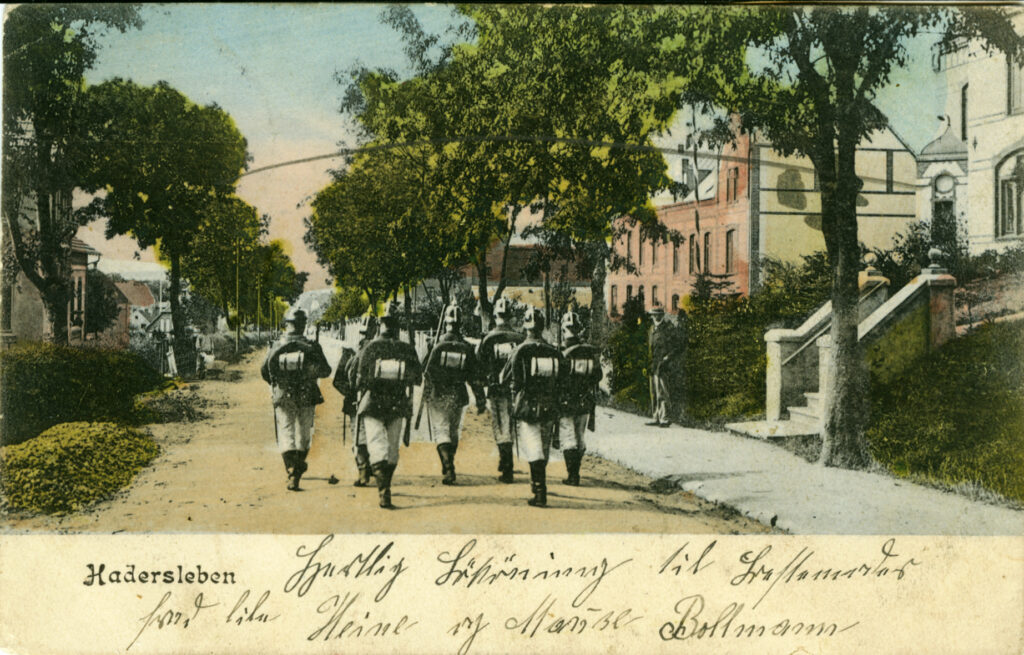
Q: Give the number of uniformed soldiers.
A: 7